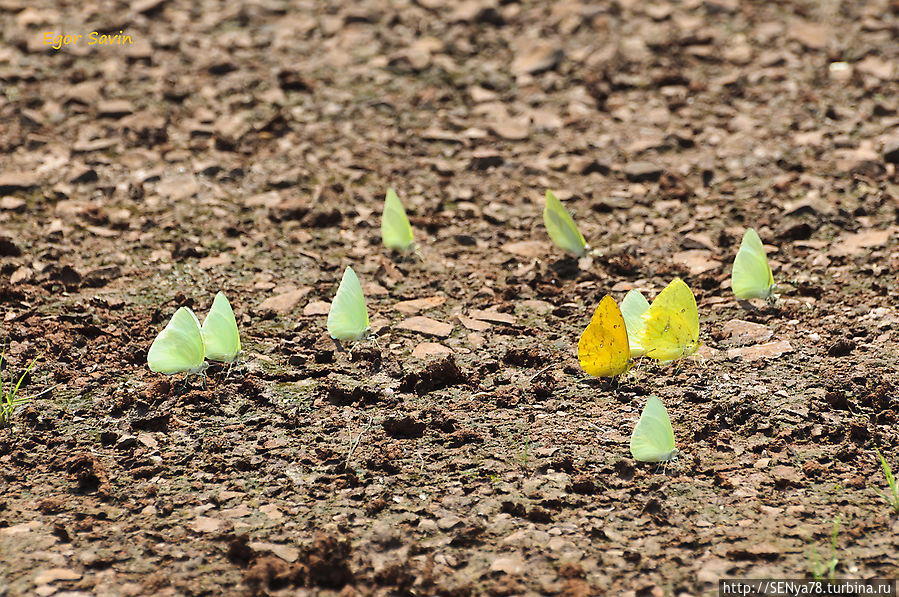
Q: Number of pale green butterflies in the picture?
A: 8